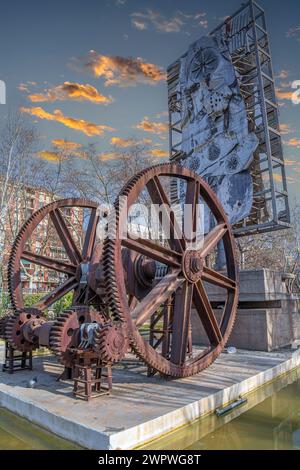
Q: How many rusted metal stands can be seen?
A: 2